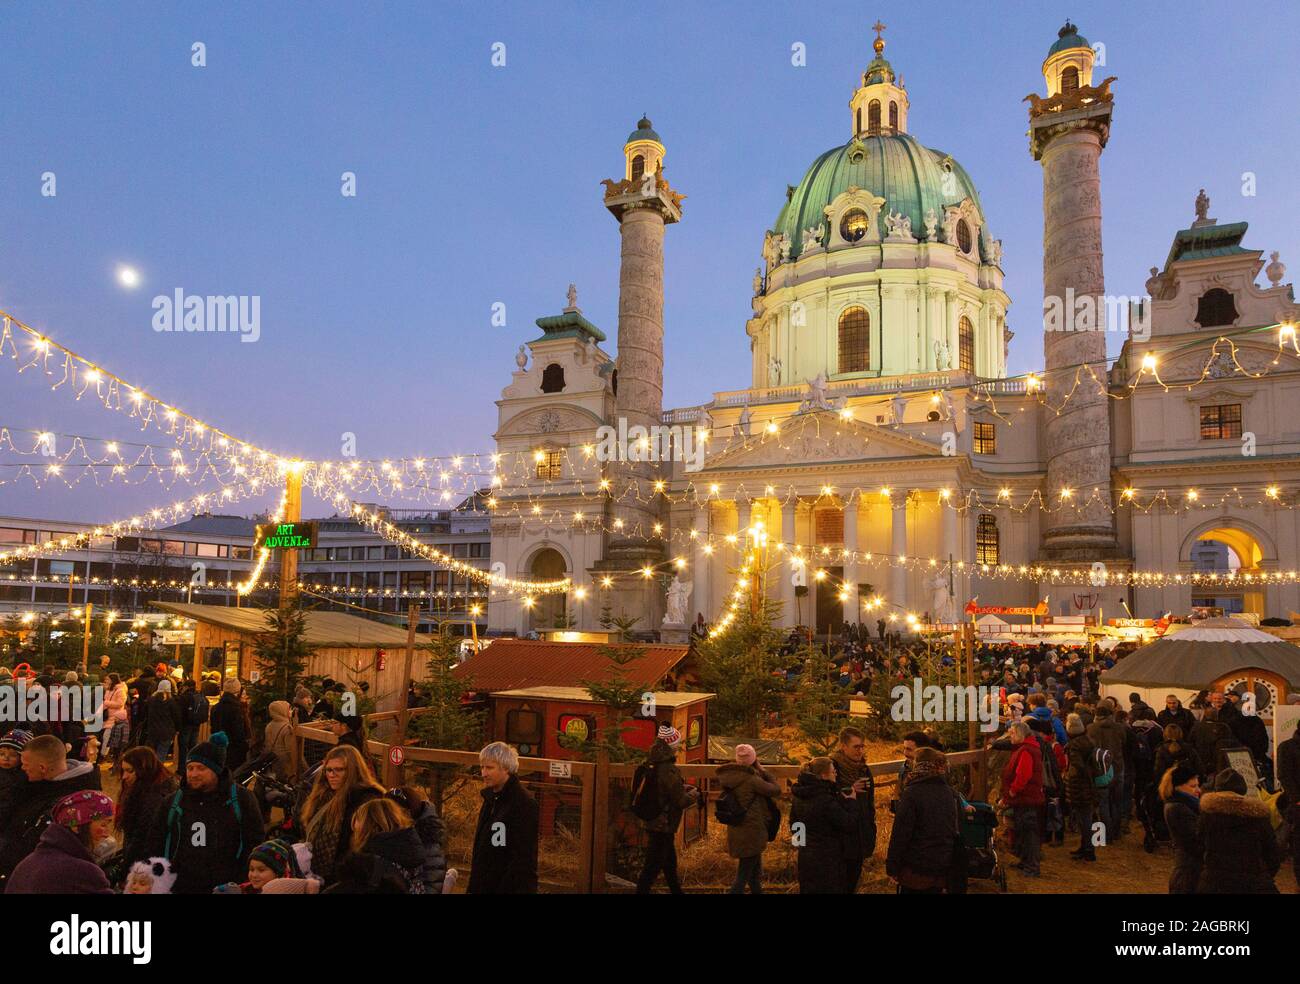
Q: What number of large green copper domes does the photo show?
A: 1